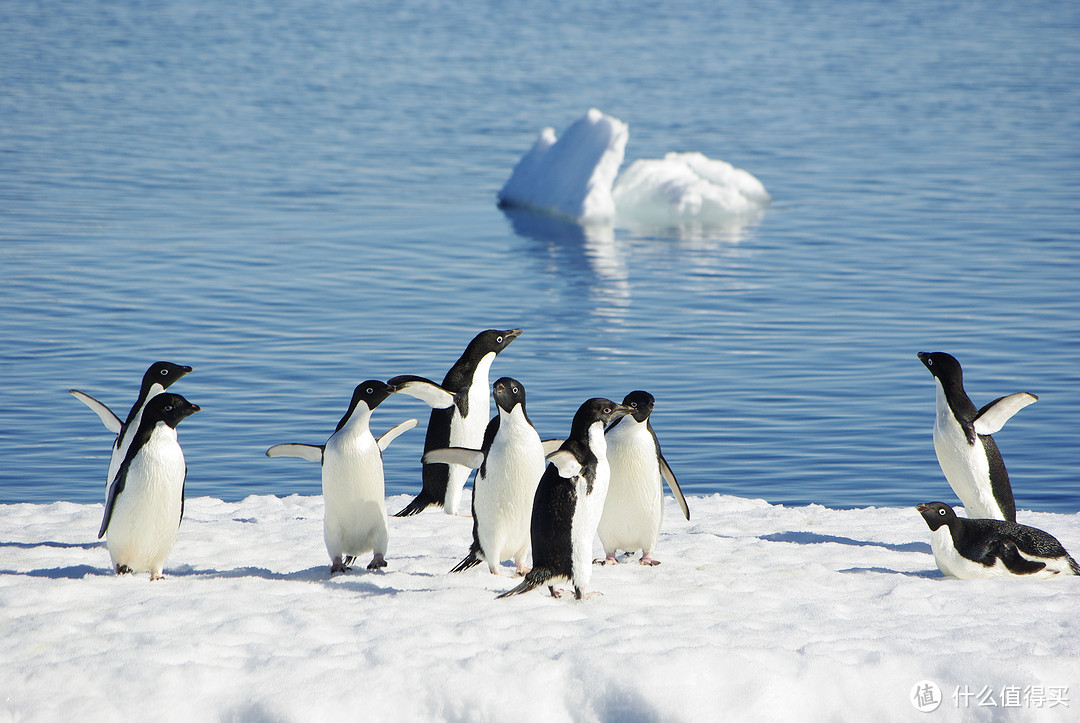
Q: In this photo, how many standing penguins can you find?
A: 8